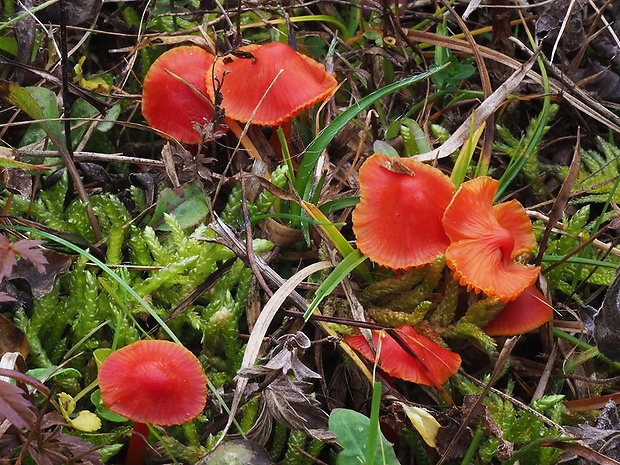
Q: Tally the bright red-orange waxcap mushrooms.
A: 7